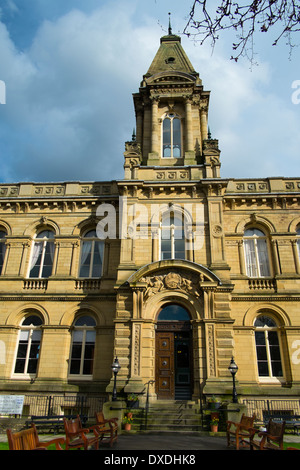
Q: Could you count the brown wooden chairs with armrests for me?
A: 5